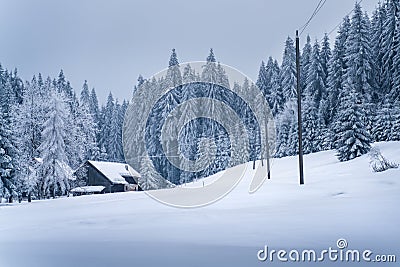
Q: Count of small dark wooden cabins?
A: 1